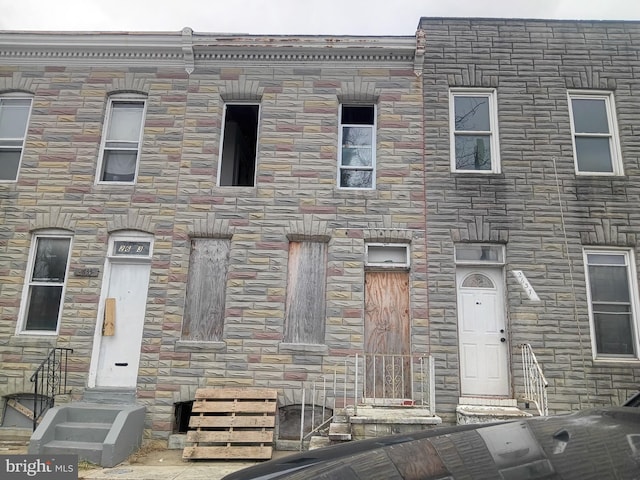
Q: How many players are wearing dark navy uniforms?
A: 0